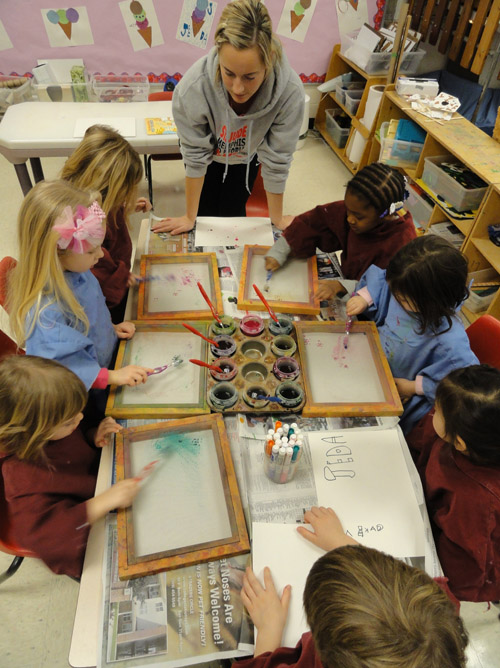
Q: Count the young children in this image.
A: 7